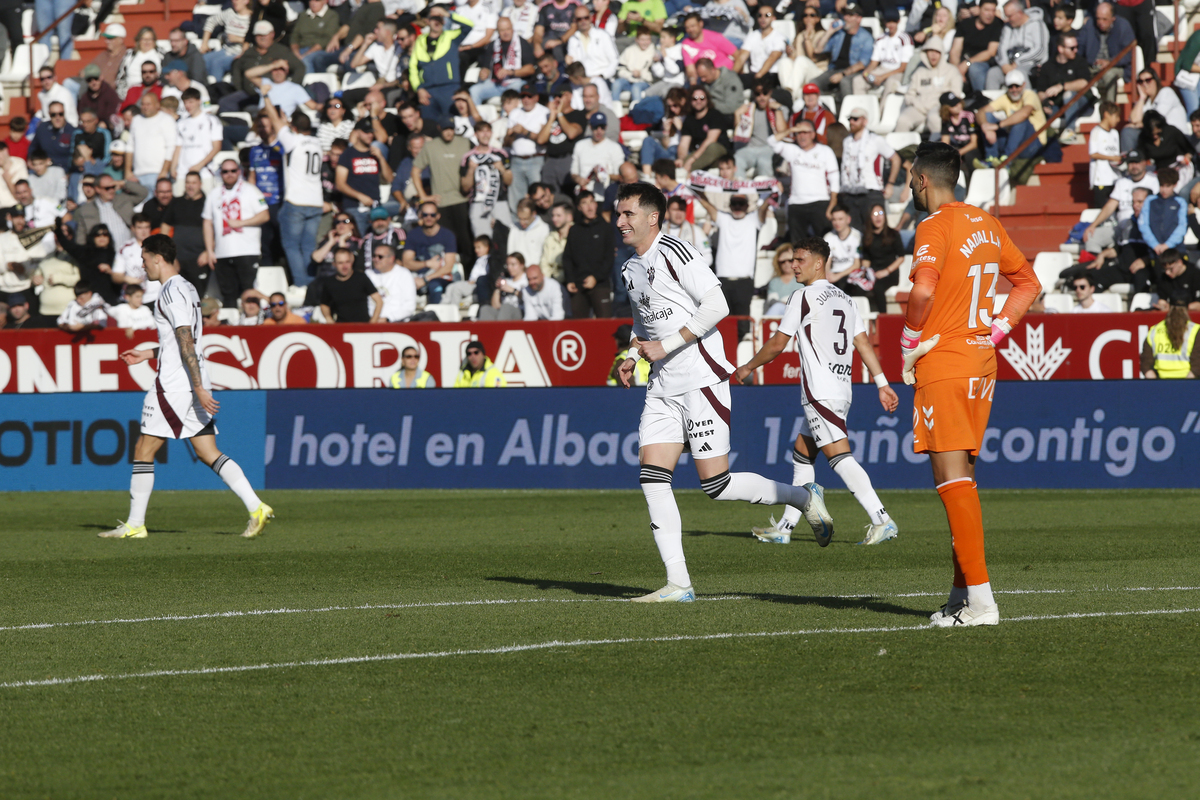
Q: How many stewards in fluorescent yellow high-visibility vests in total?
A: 4